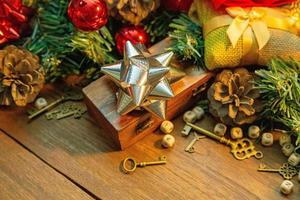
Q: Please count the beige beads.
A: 13